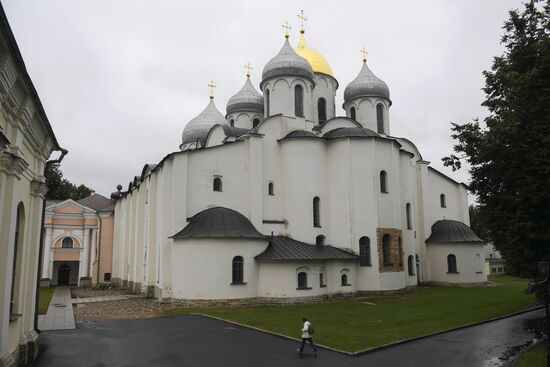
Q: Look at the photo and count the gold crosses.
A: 5